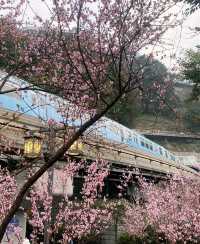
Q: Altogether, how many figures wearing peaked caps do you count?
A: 0